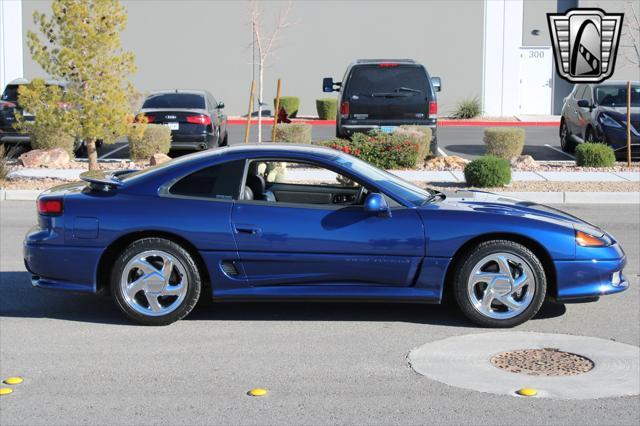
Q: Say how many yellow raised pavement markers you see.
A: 4